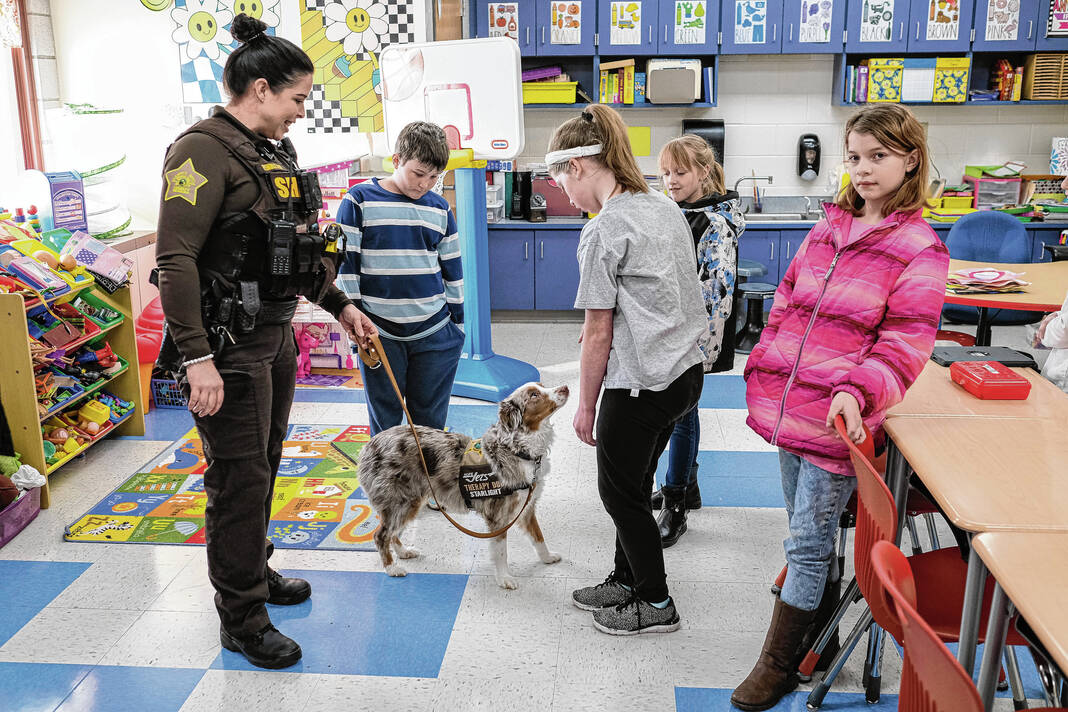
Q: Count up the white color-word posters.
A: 9